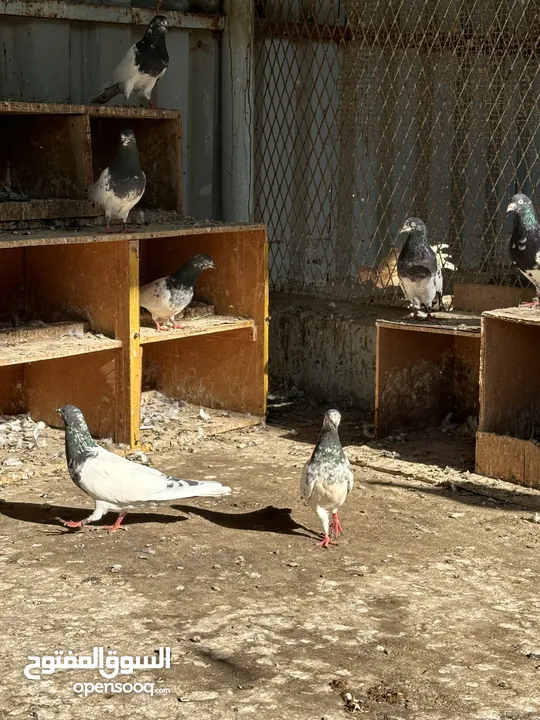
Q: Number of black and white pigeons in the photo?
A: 7